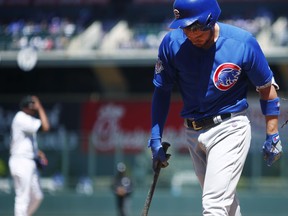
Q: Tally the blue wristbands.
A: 1